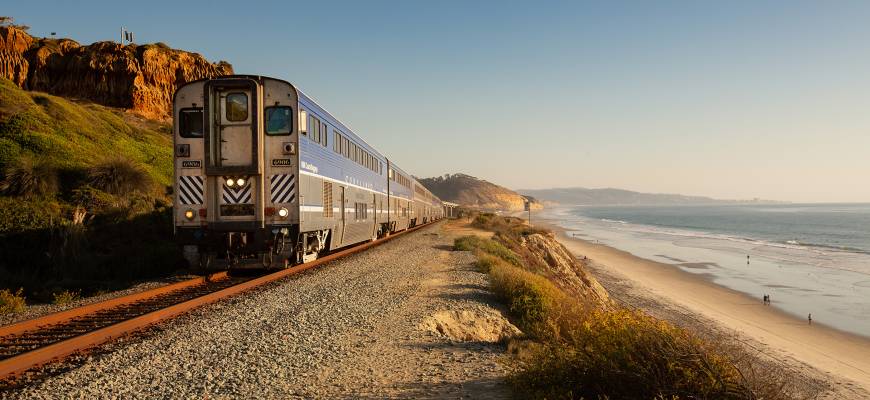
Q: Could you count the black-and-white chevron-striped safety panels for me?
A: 3